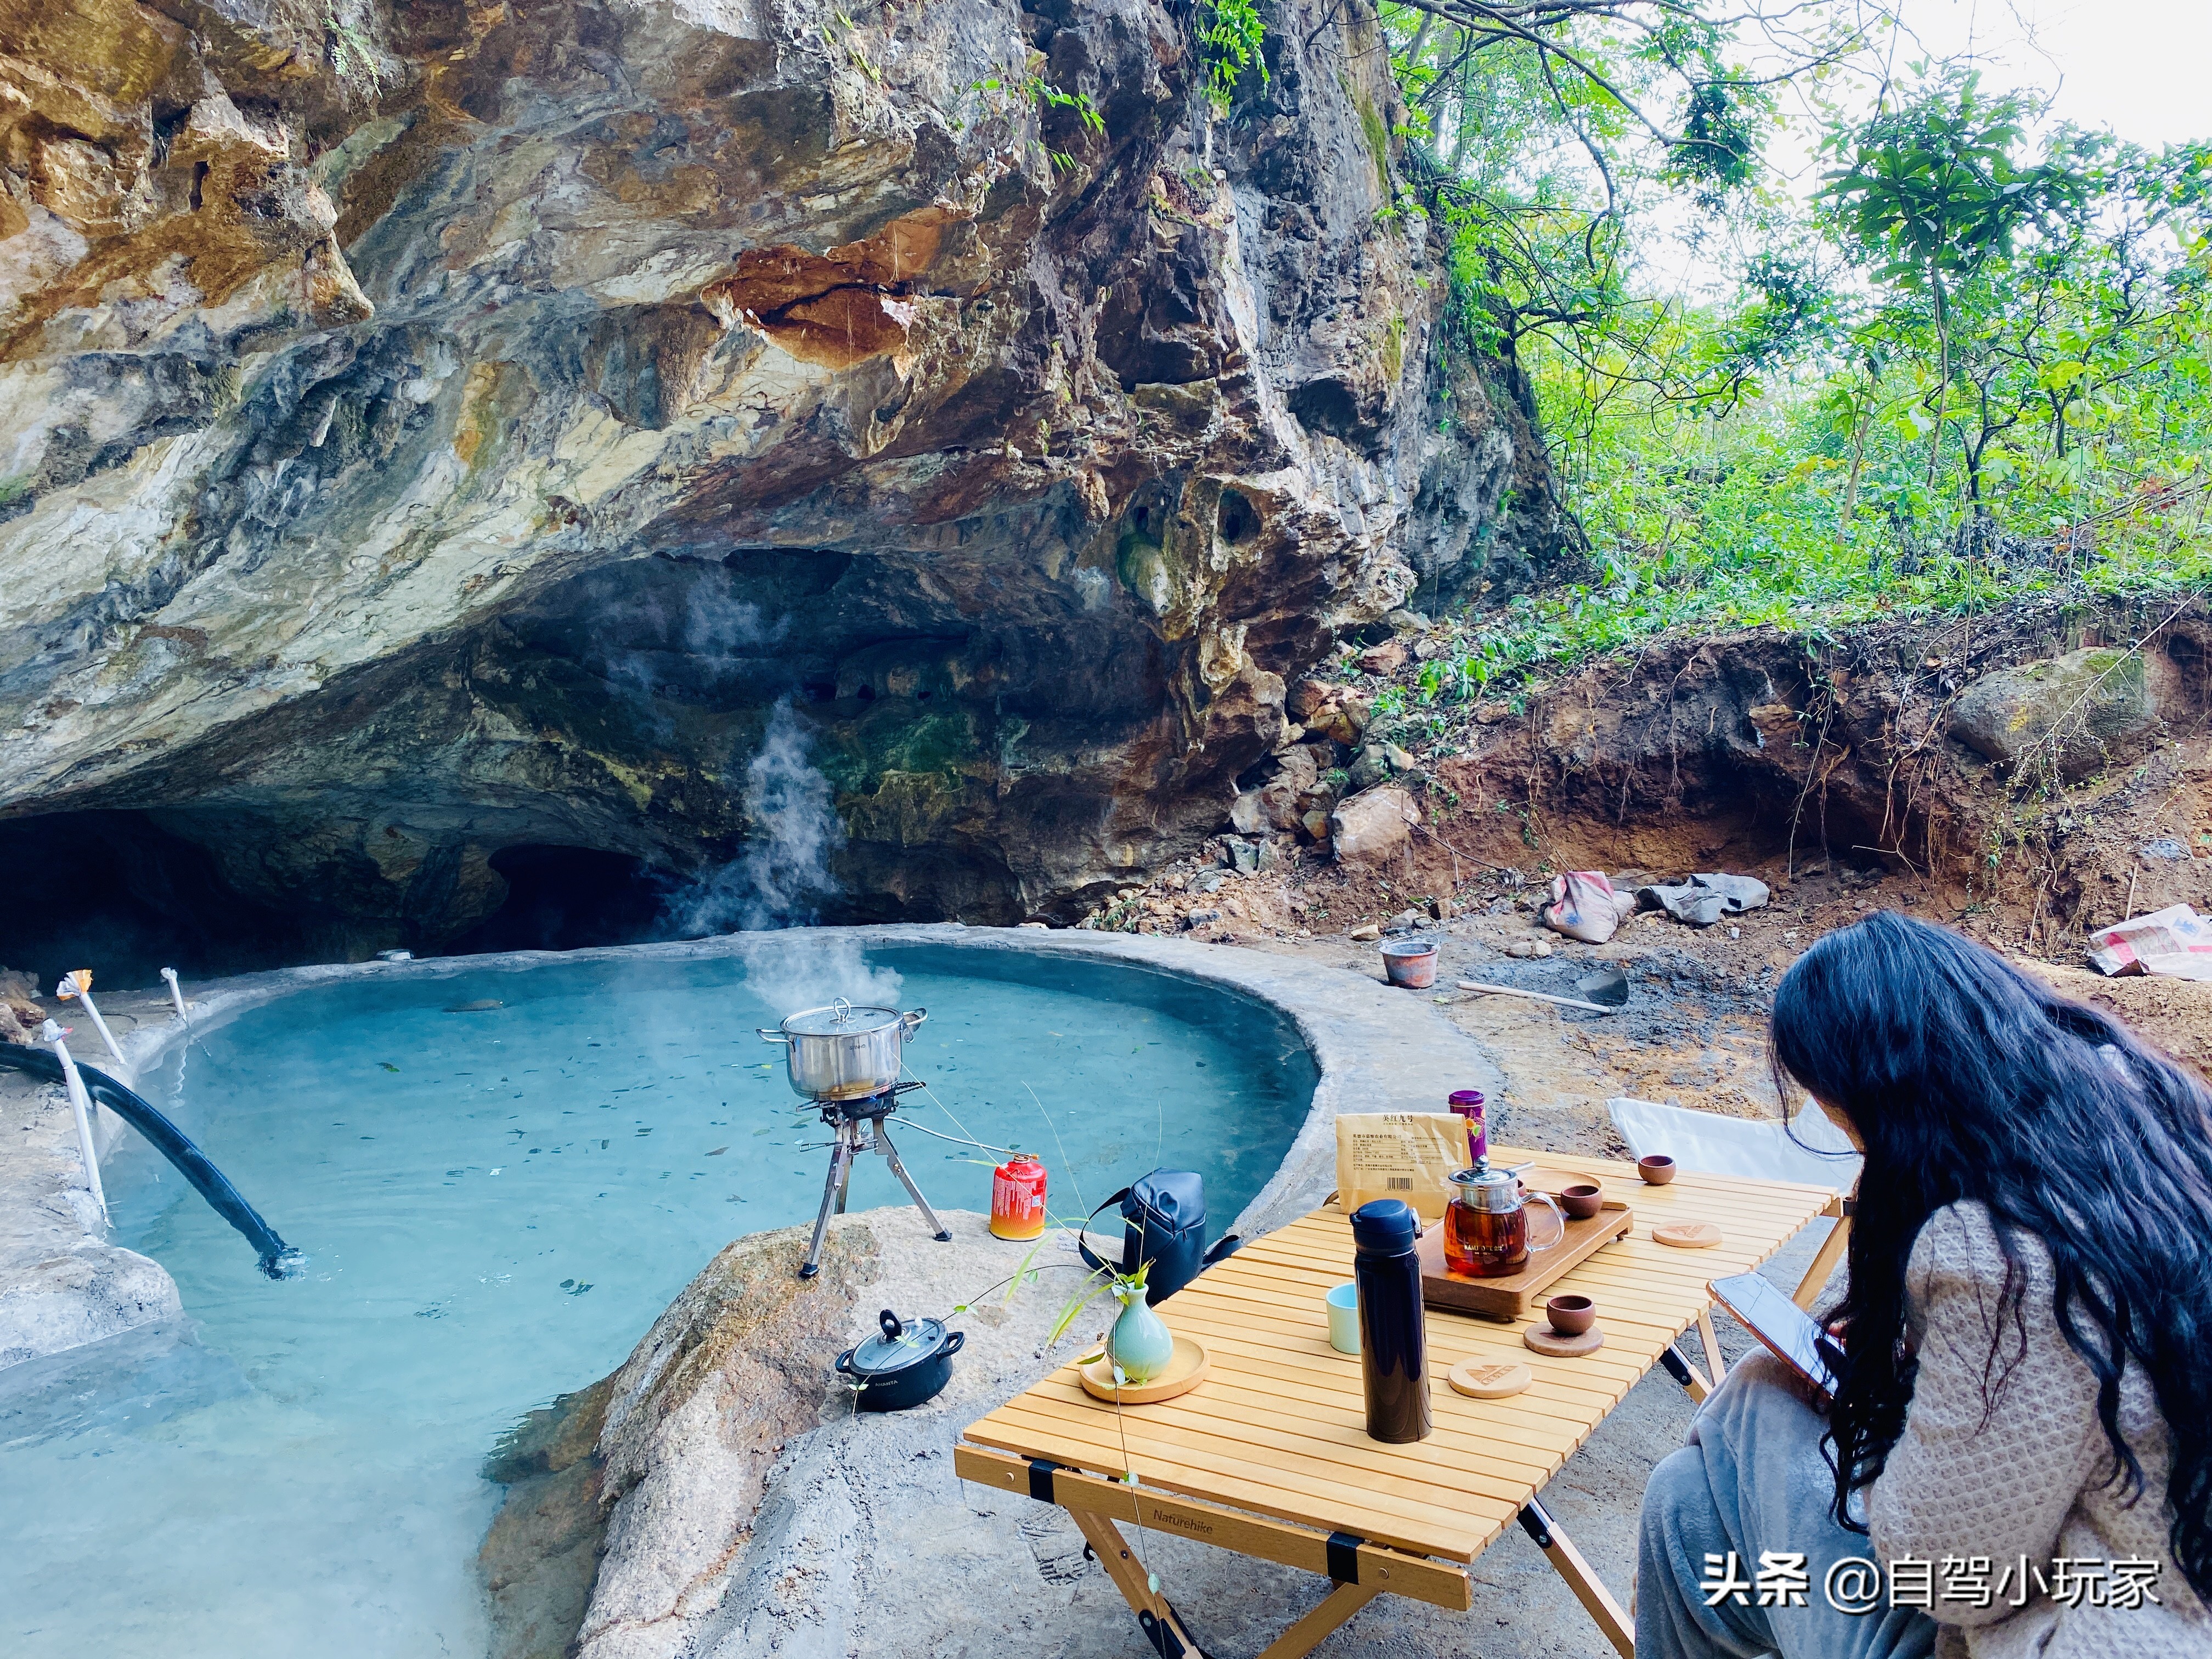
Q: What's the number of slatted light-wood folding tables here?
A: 1